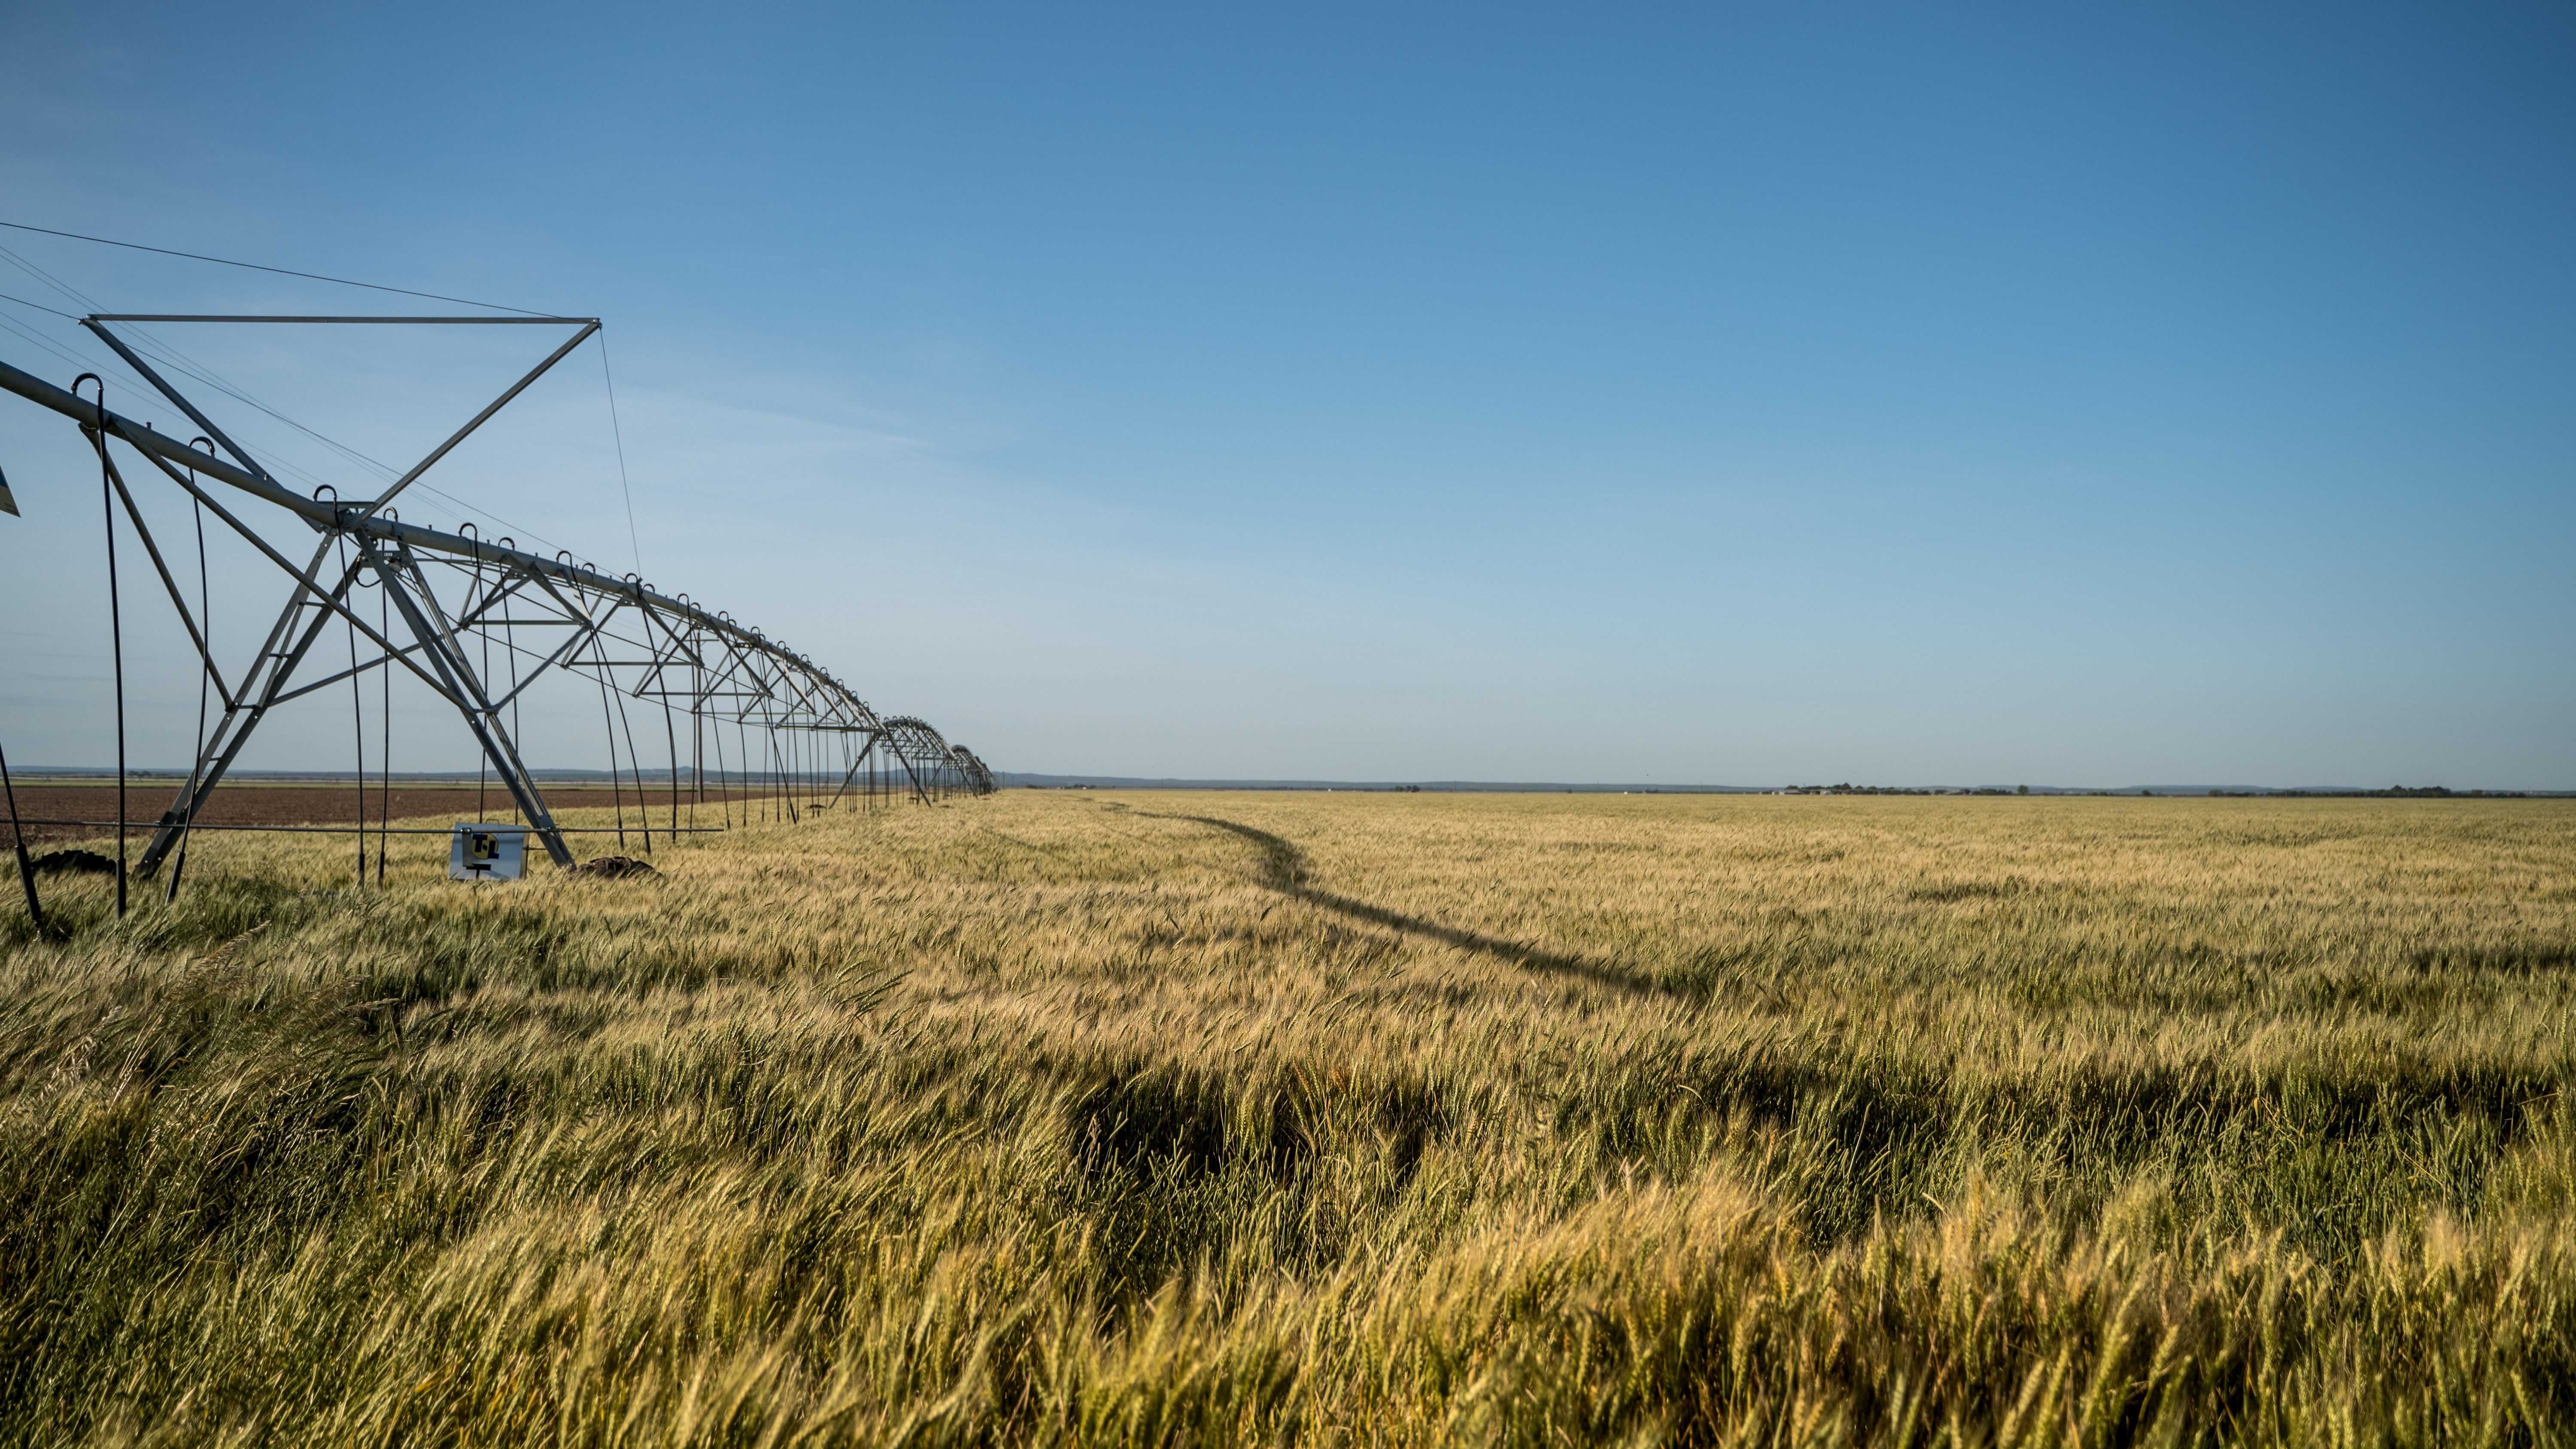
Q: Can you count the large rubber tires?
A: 2